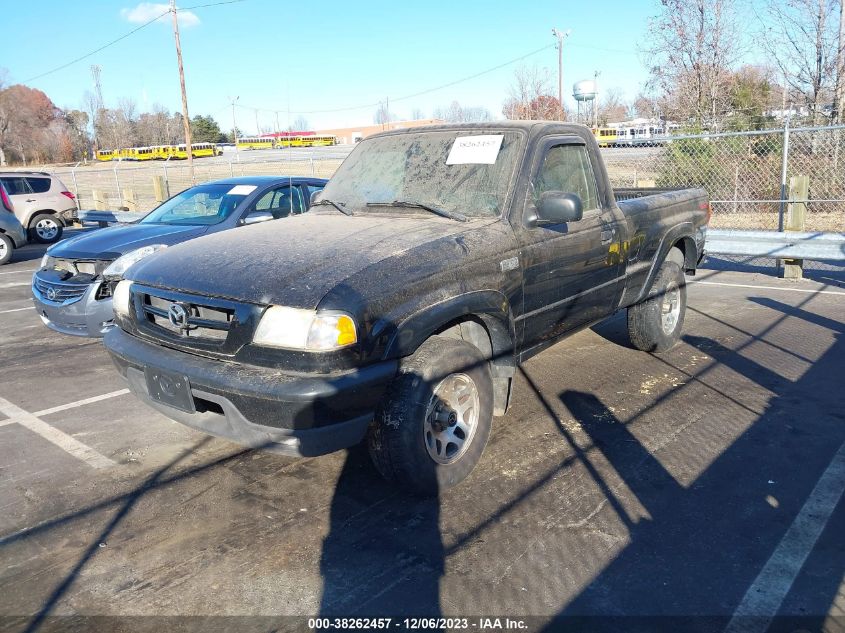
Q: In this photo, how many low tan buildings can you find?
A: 1